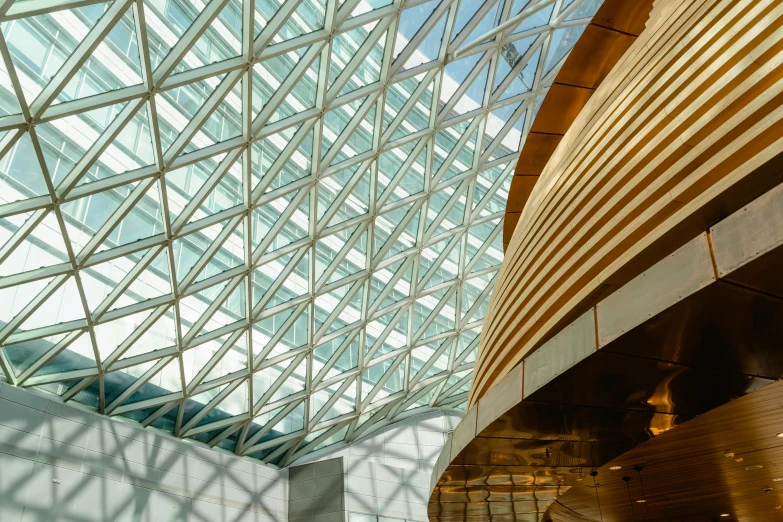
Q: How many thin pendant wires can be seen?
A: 3